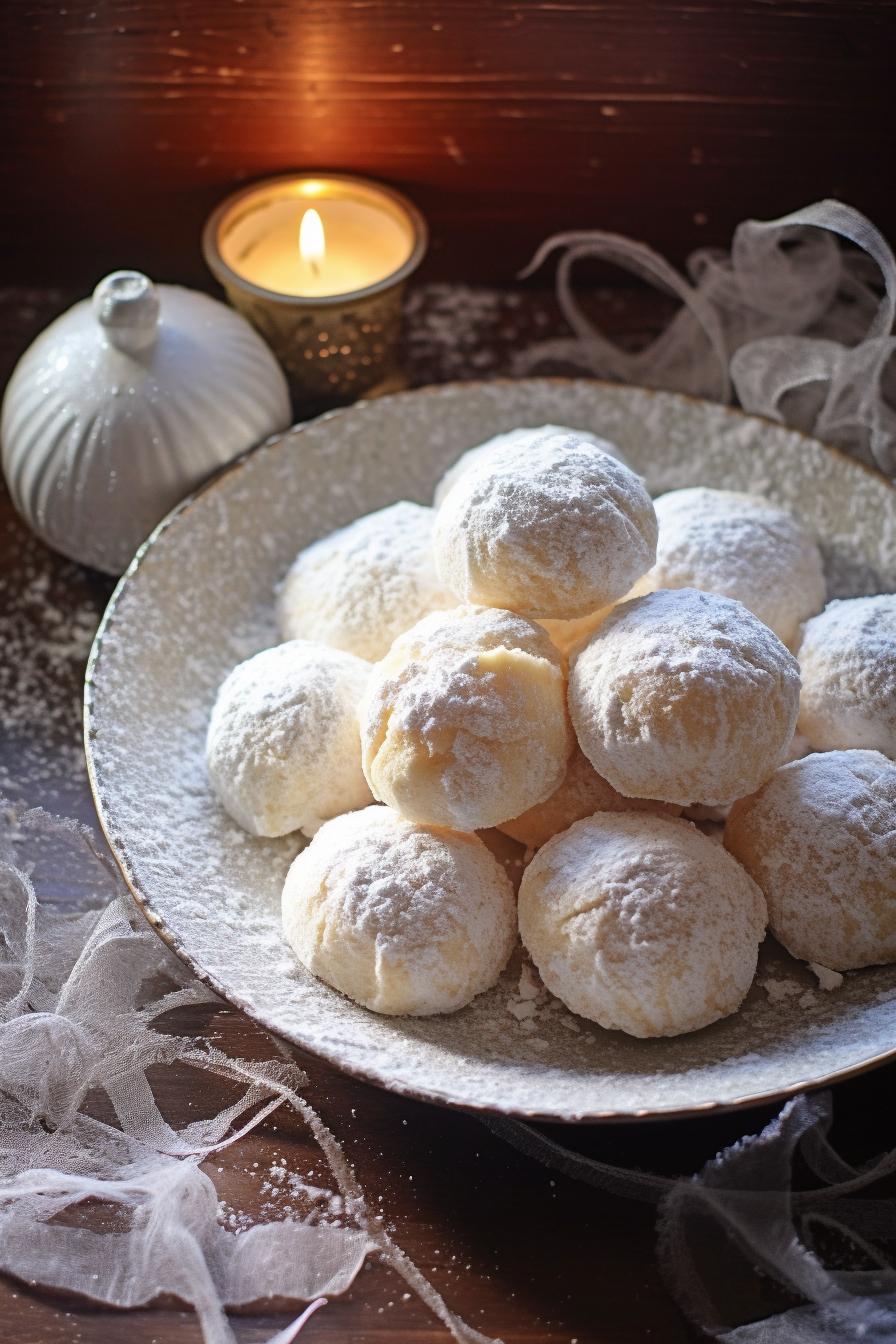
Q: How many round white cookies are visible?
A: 12